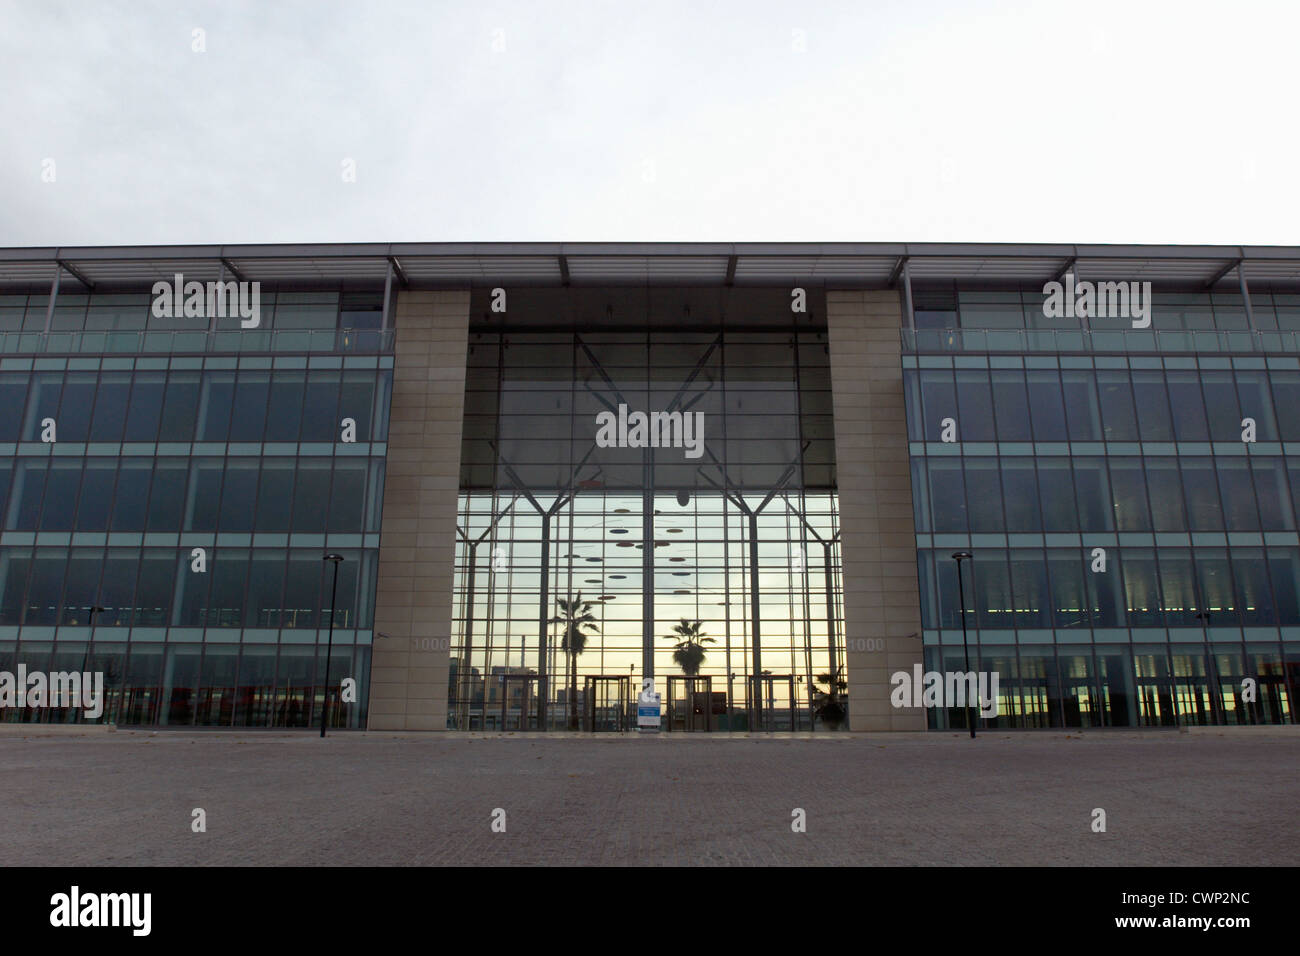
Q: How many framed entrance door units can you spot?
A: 4